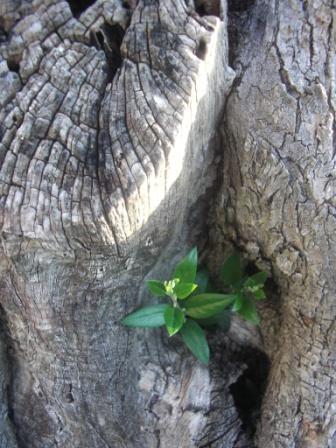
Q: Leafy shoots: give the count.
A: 2